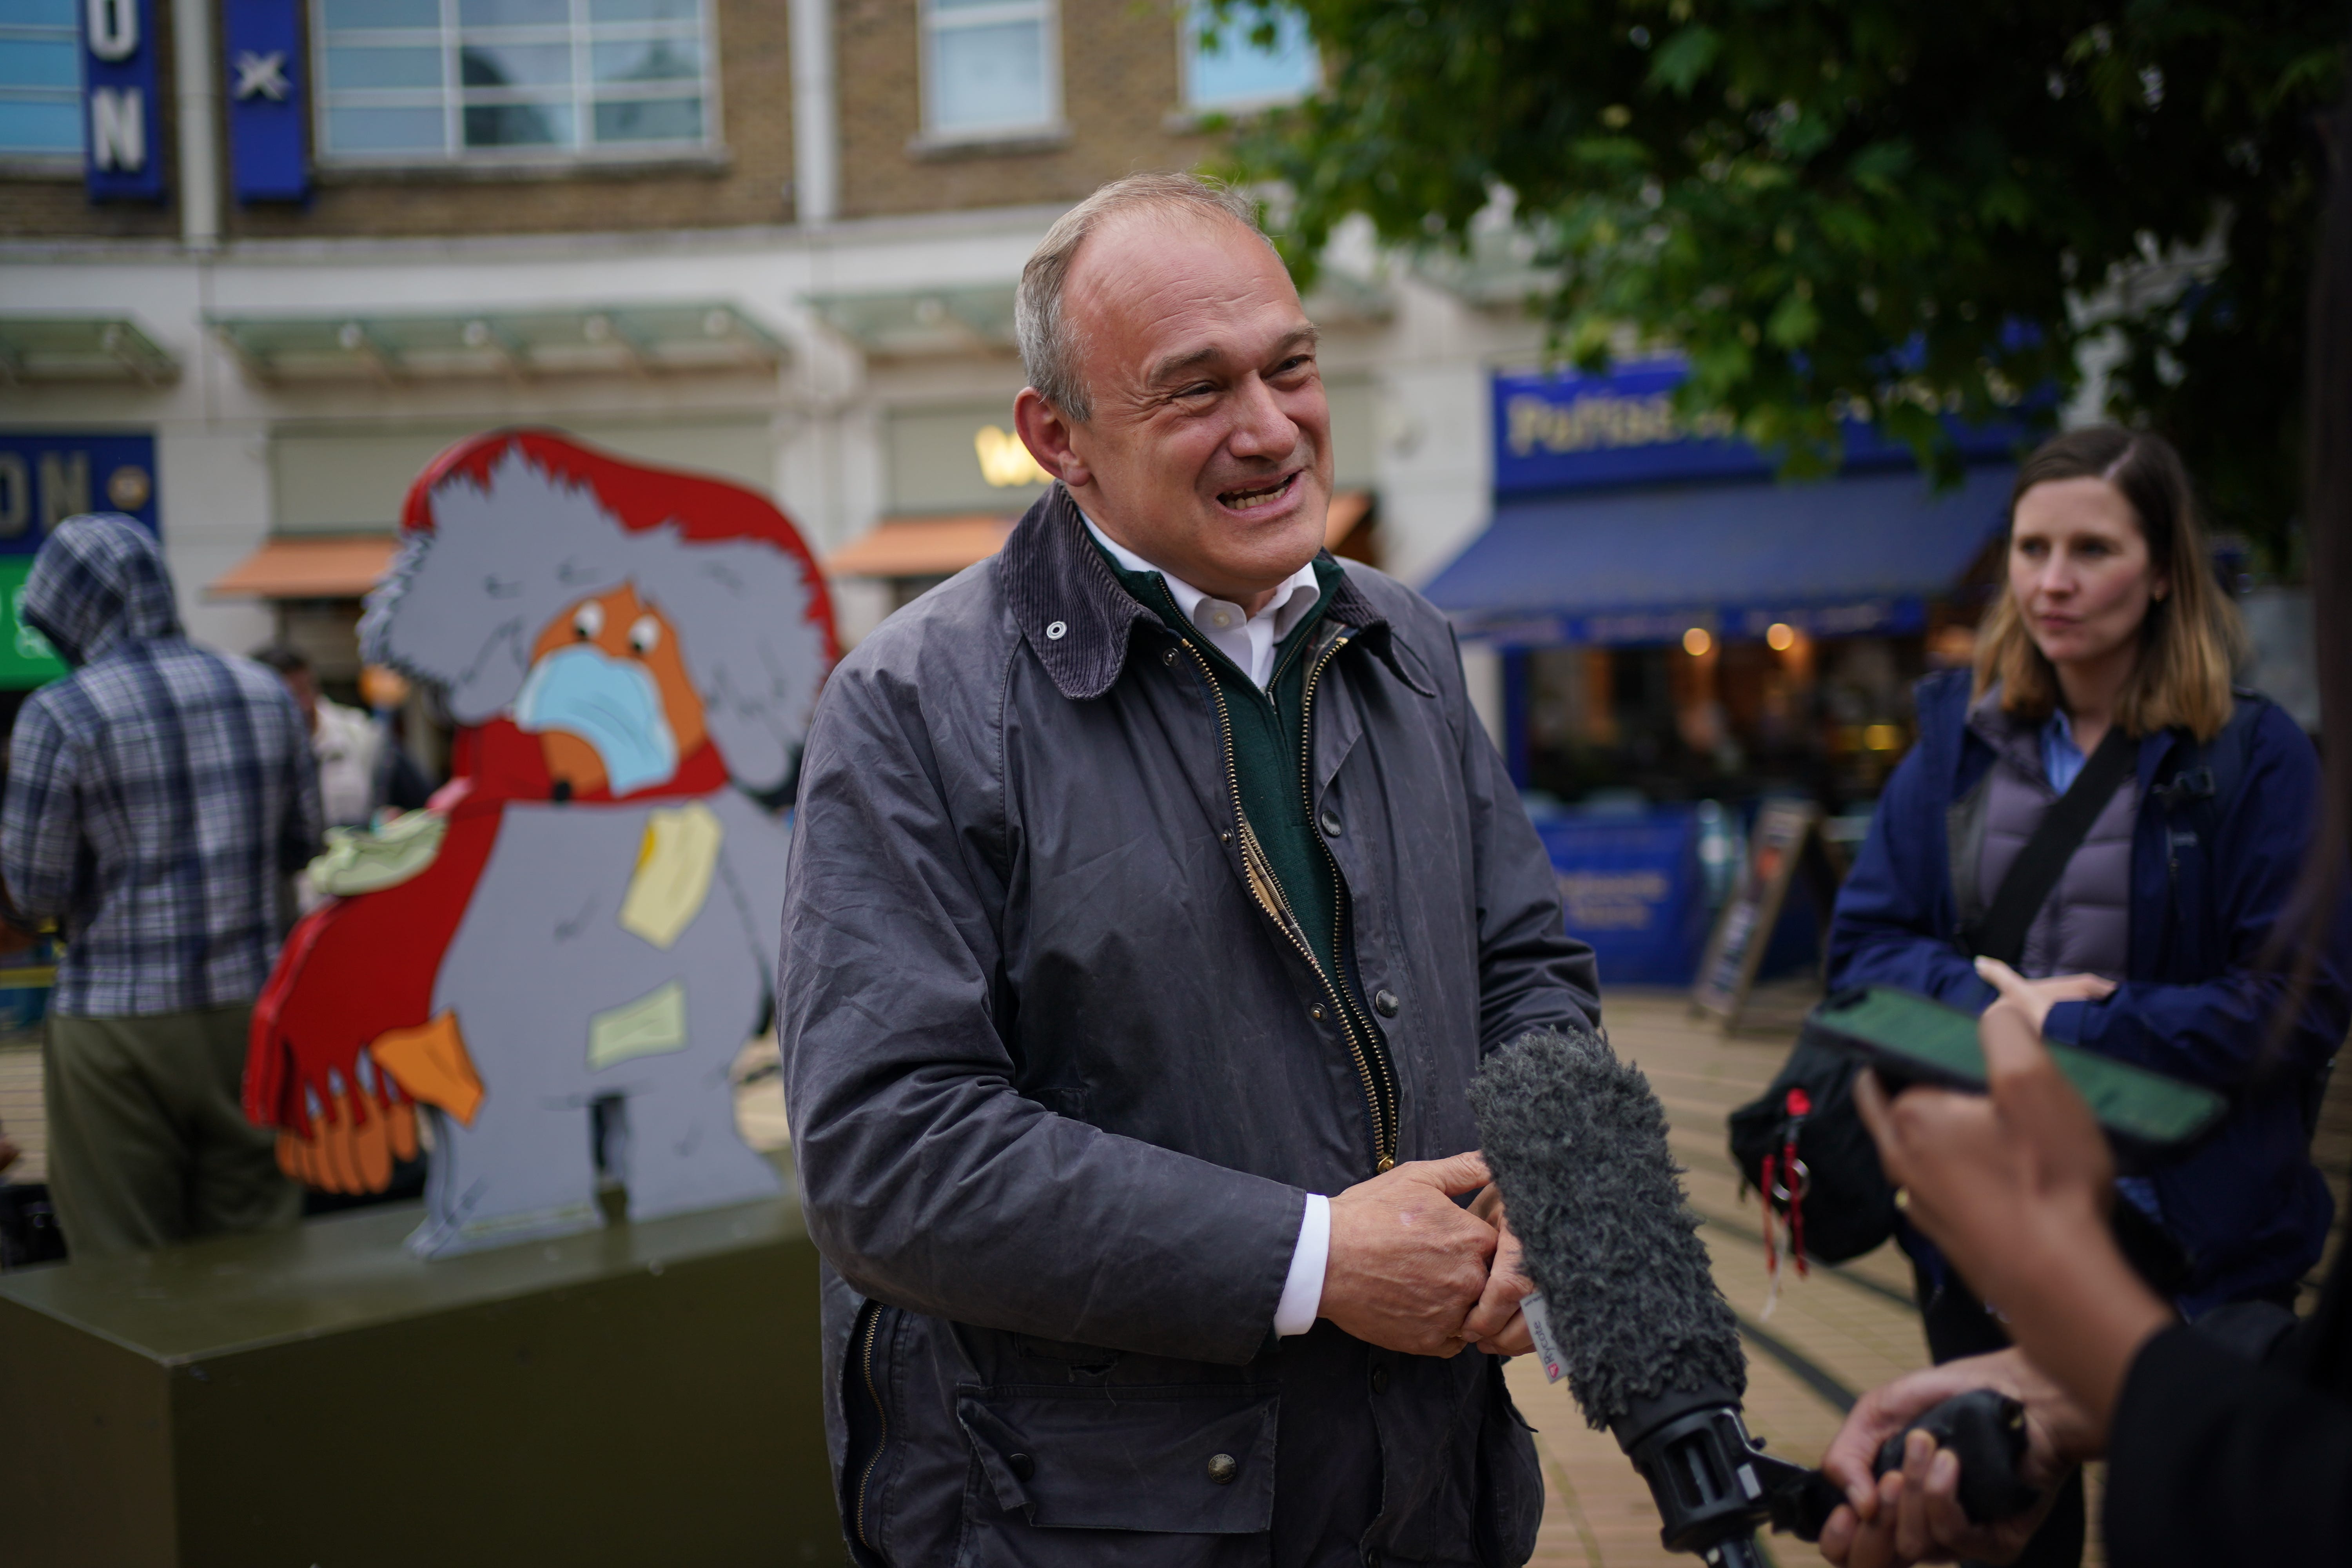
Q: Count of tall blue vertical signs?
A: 2